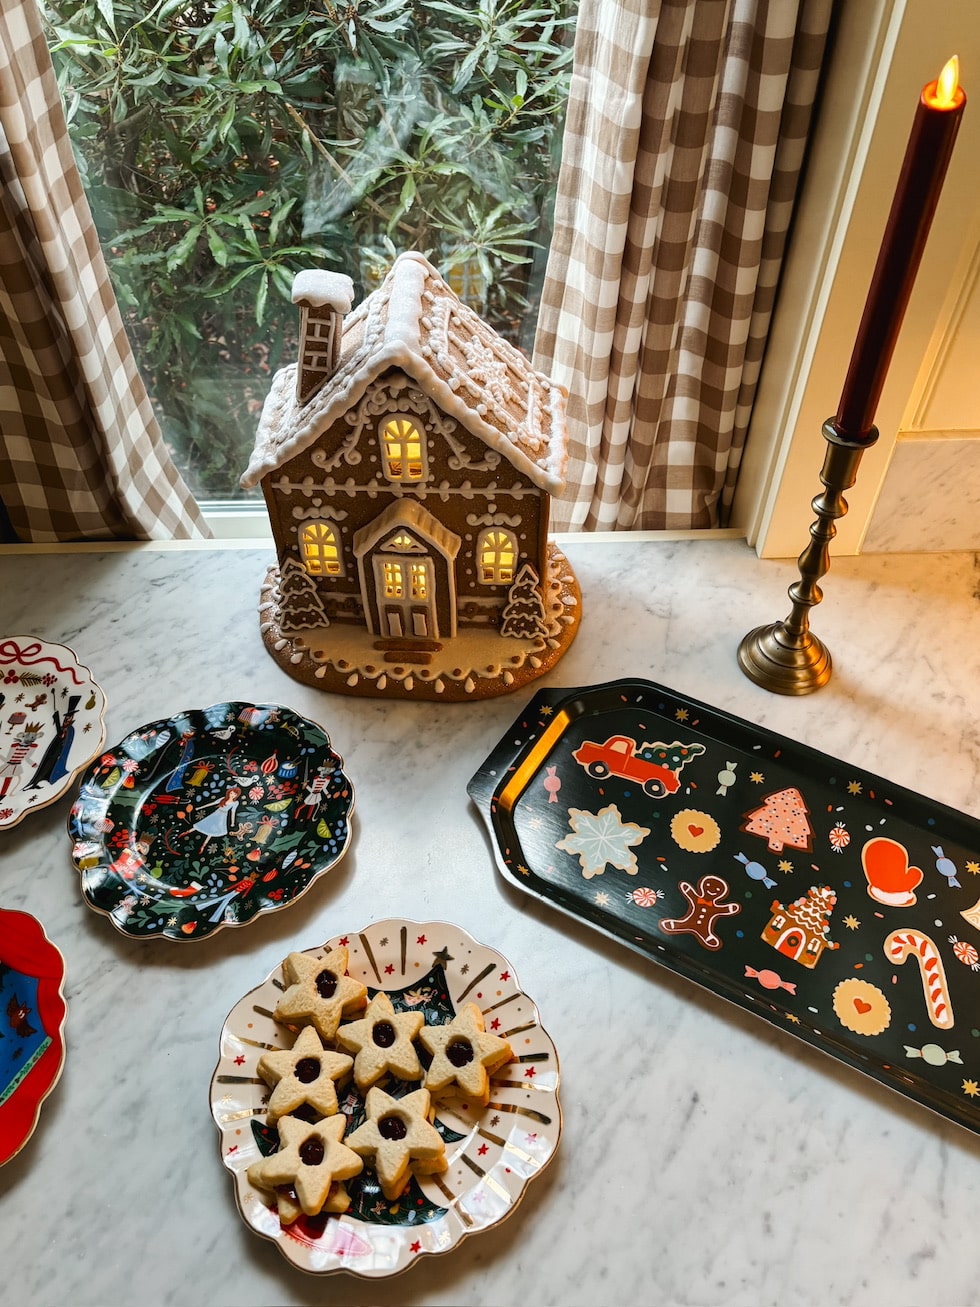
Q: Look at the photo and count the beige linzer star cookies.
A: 6